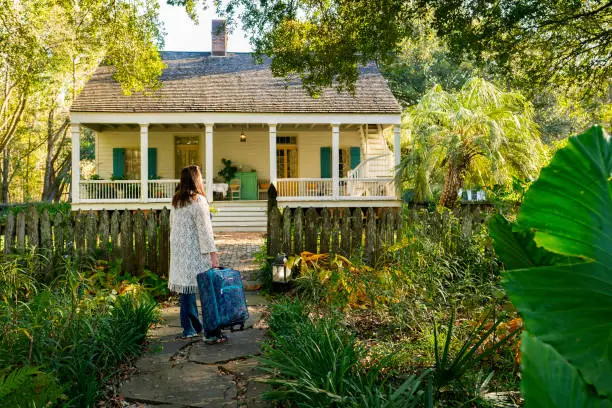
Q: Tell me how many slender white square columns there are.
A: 6